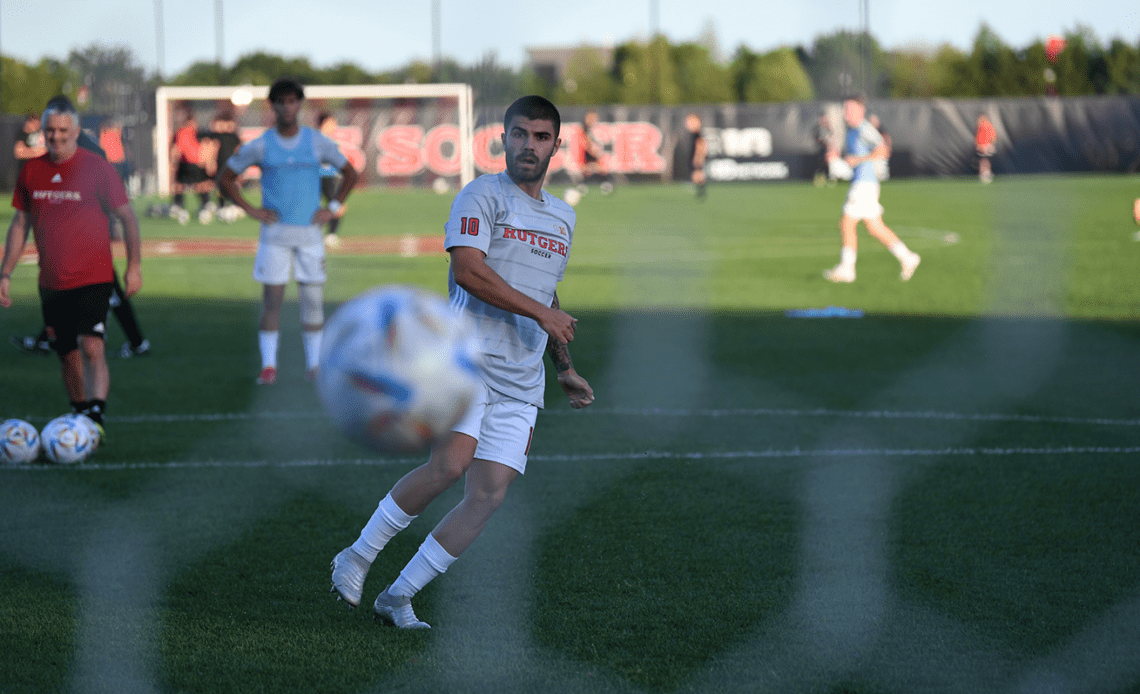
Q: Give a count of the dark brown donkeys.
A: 0